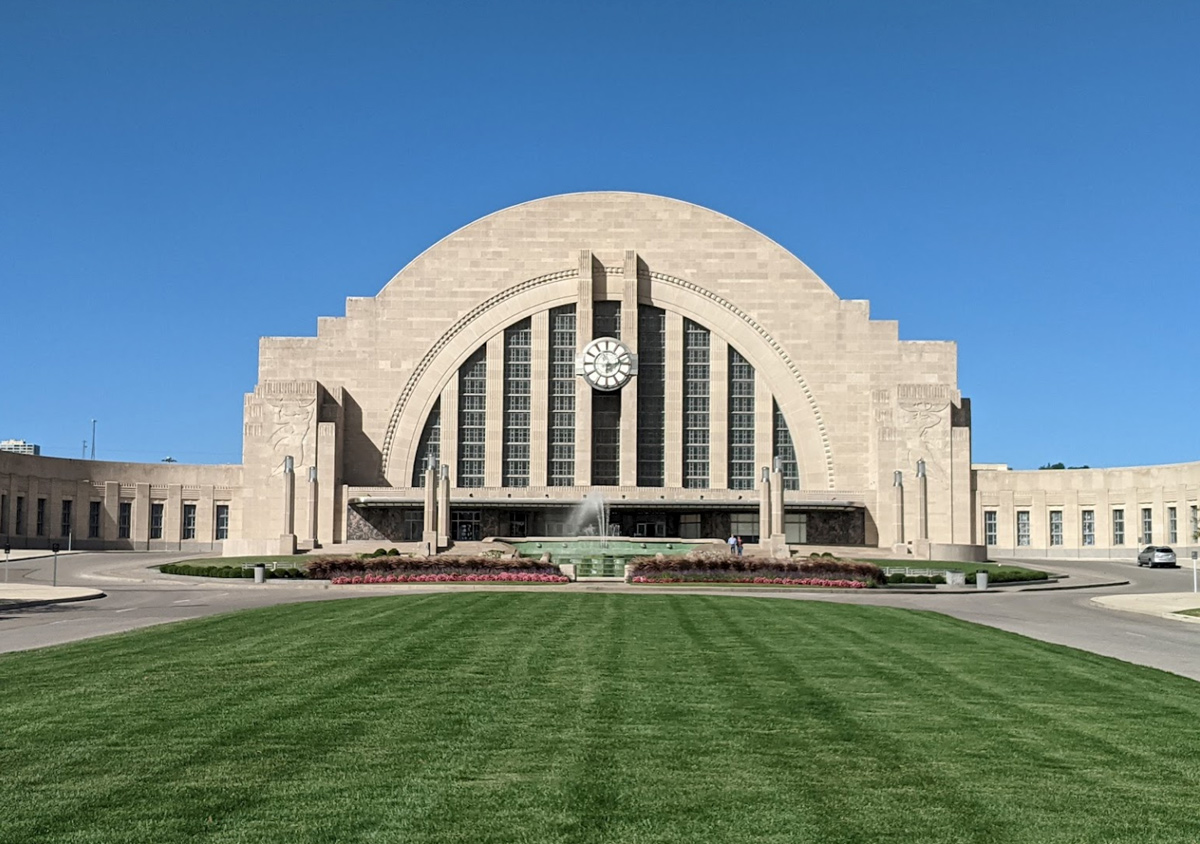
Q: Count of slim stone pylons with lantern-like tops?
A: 8